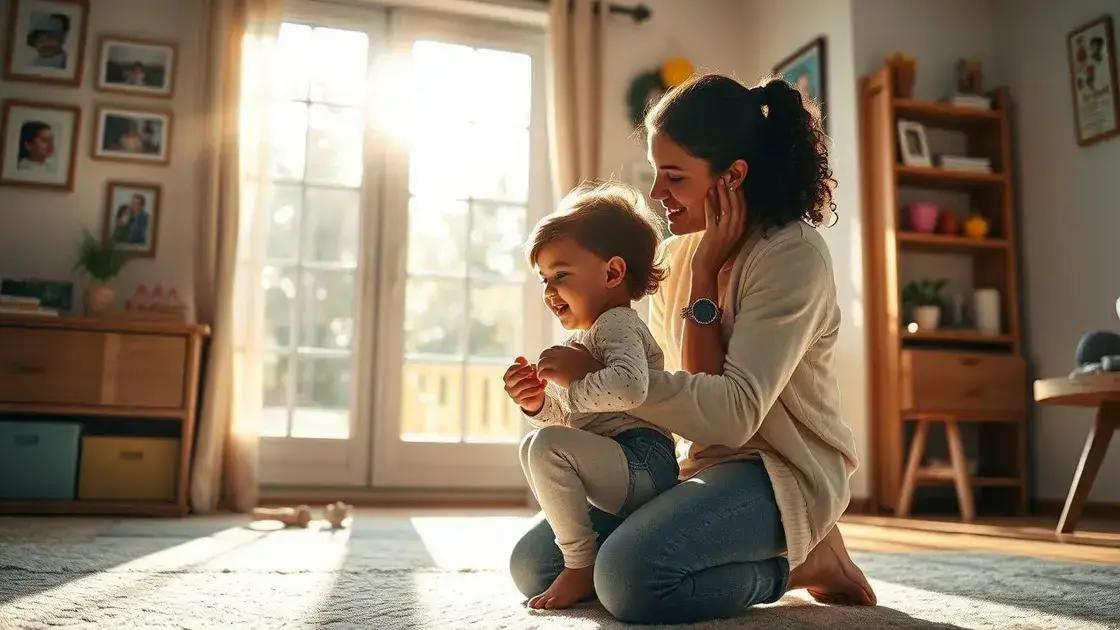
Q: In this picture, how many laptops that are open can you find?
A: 0